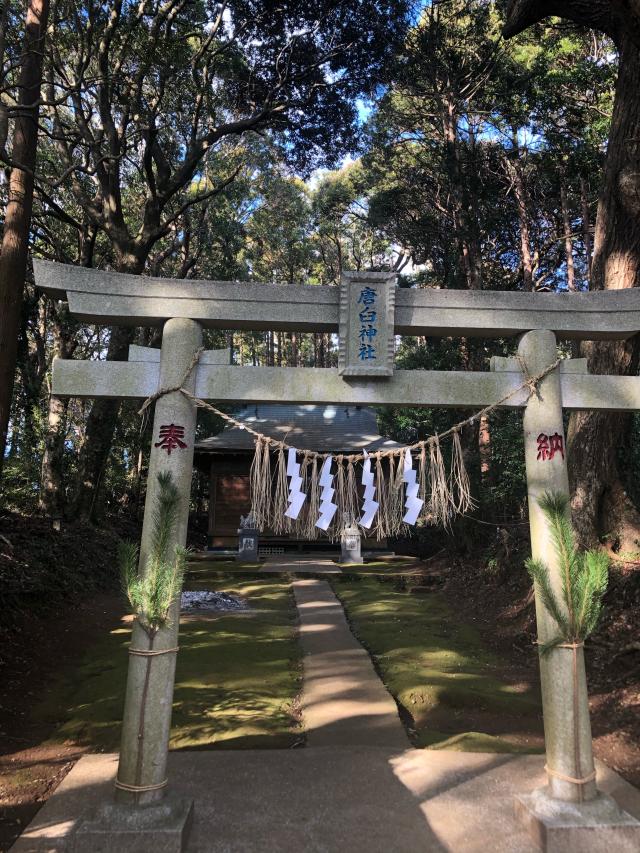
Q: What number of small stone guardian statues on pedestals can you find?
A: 2